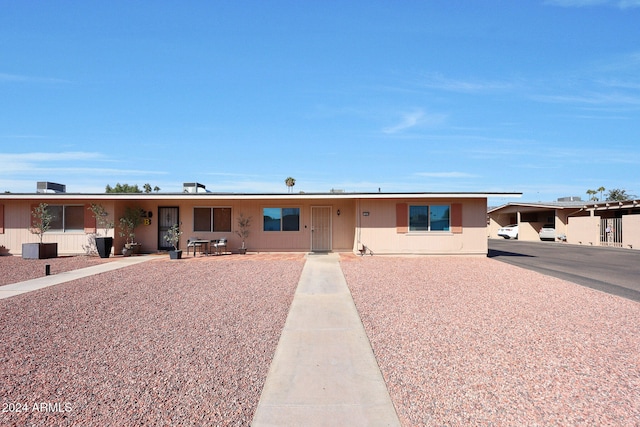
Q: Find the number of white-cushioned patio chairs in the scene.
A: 2